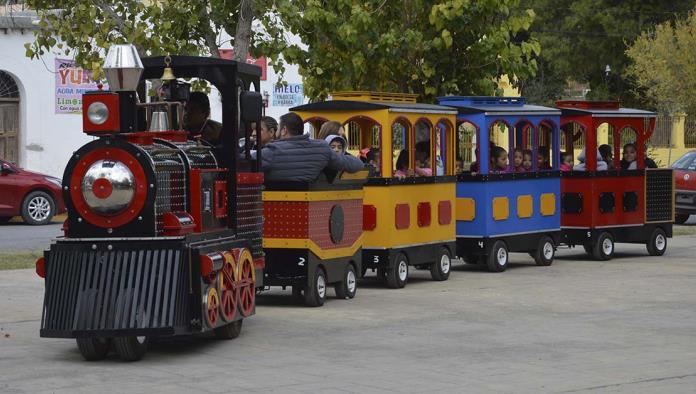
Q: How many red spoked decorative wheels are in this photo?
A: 3